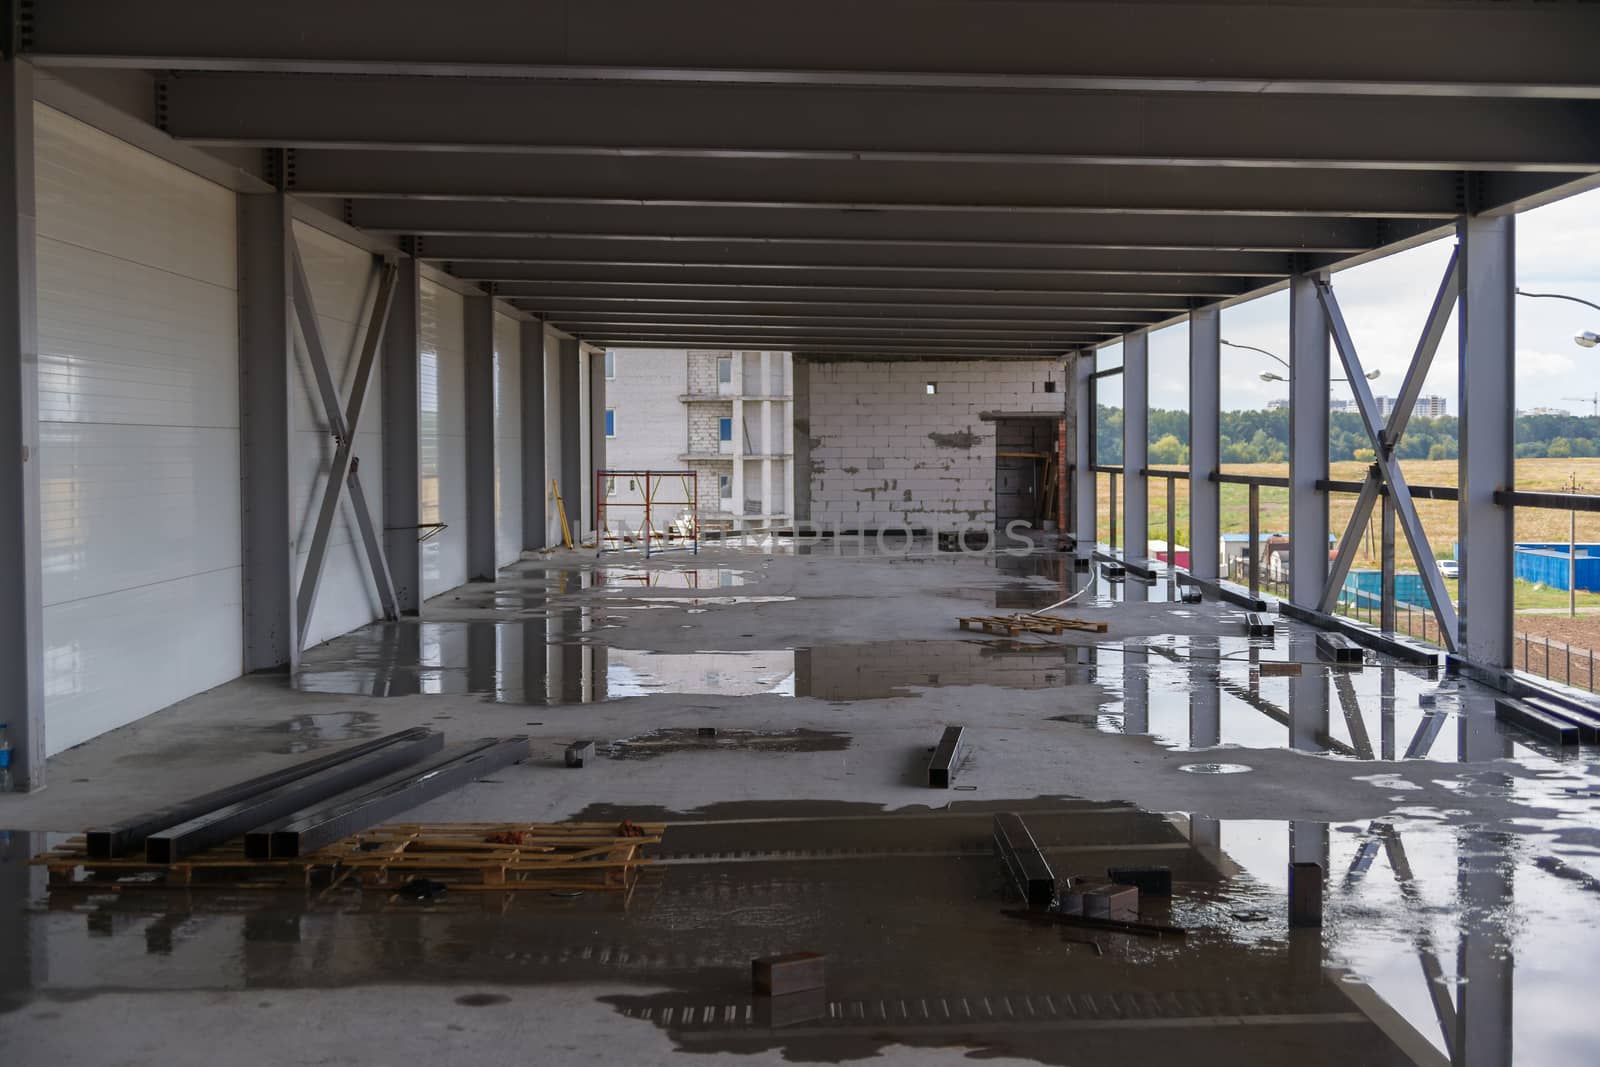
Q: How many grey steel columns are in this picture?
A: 12